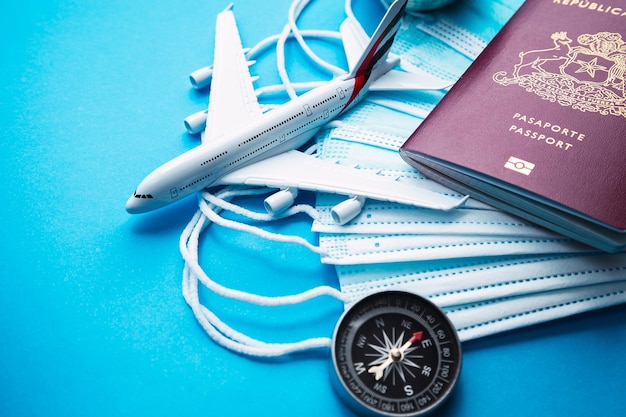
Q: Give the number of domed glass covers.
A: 1